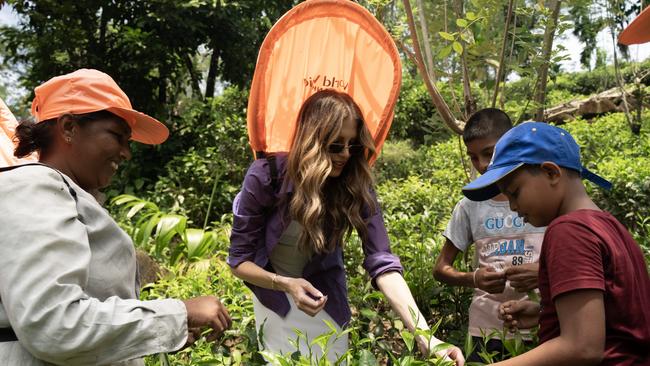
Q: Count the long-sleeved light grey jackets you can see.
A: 1